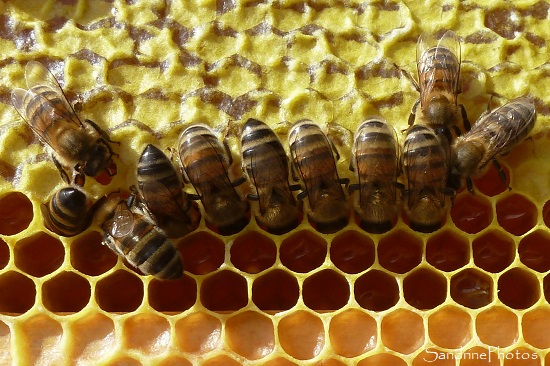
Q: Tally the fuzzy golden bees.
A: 11